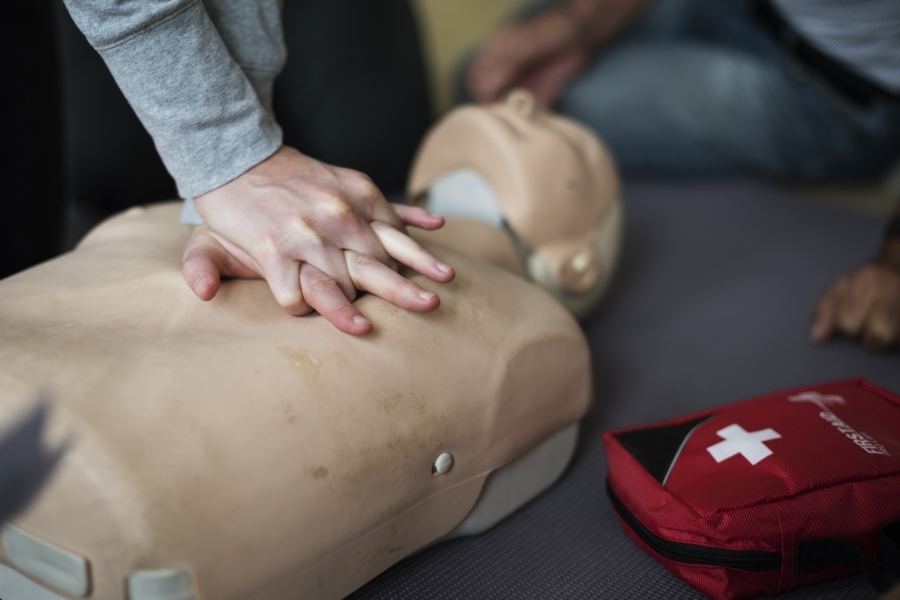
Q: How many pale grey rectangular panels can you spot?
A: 2